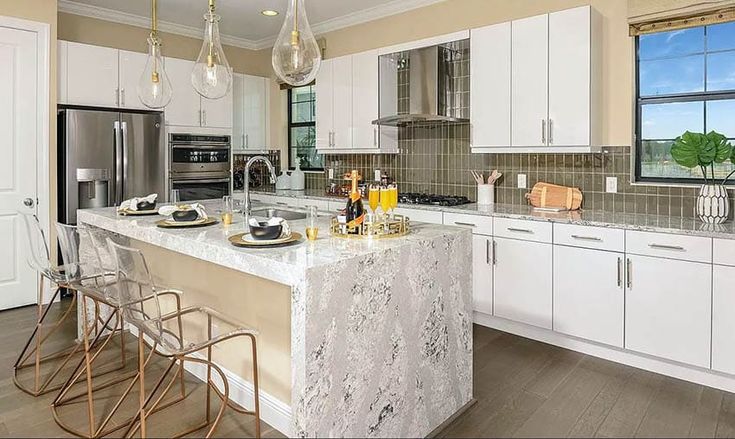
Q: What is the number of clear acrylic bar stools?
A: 3